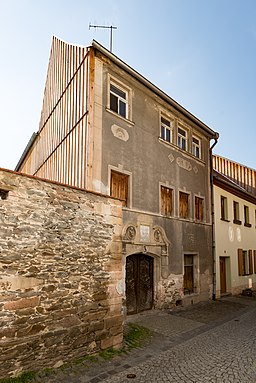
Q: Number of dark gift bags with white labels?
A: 0